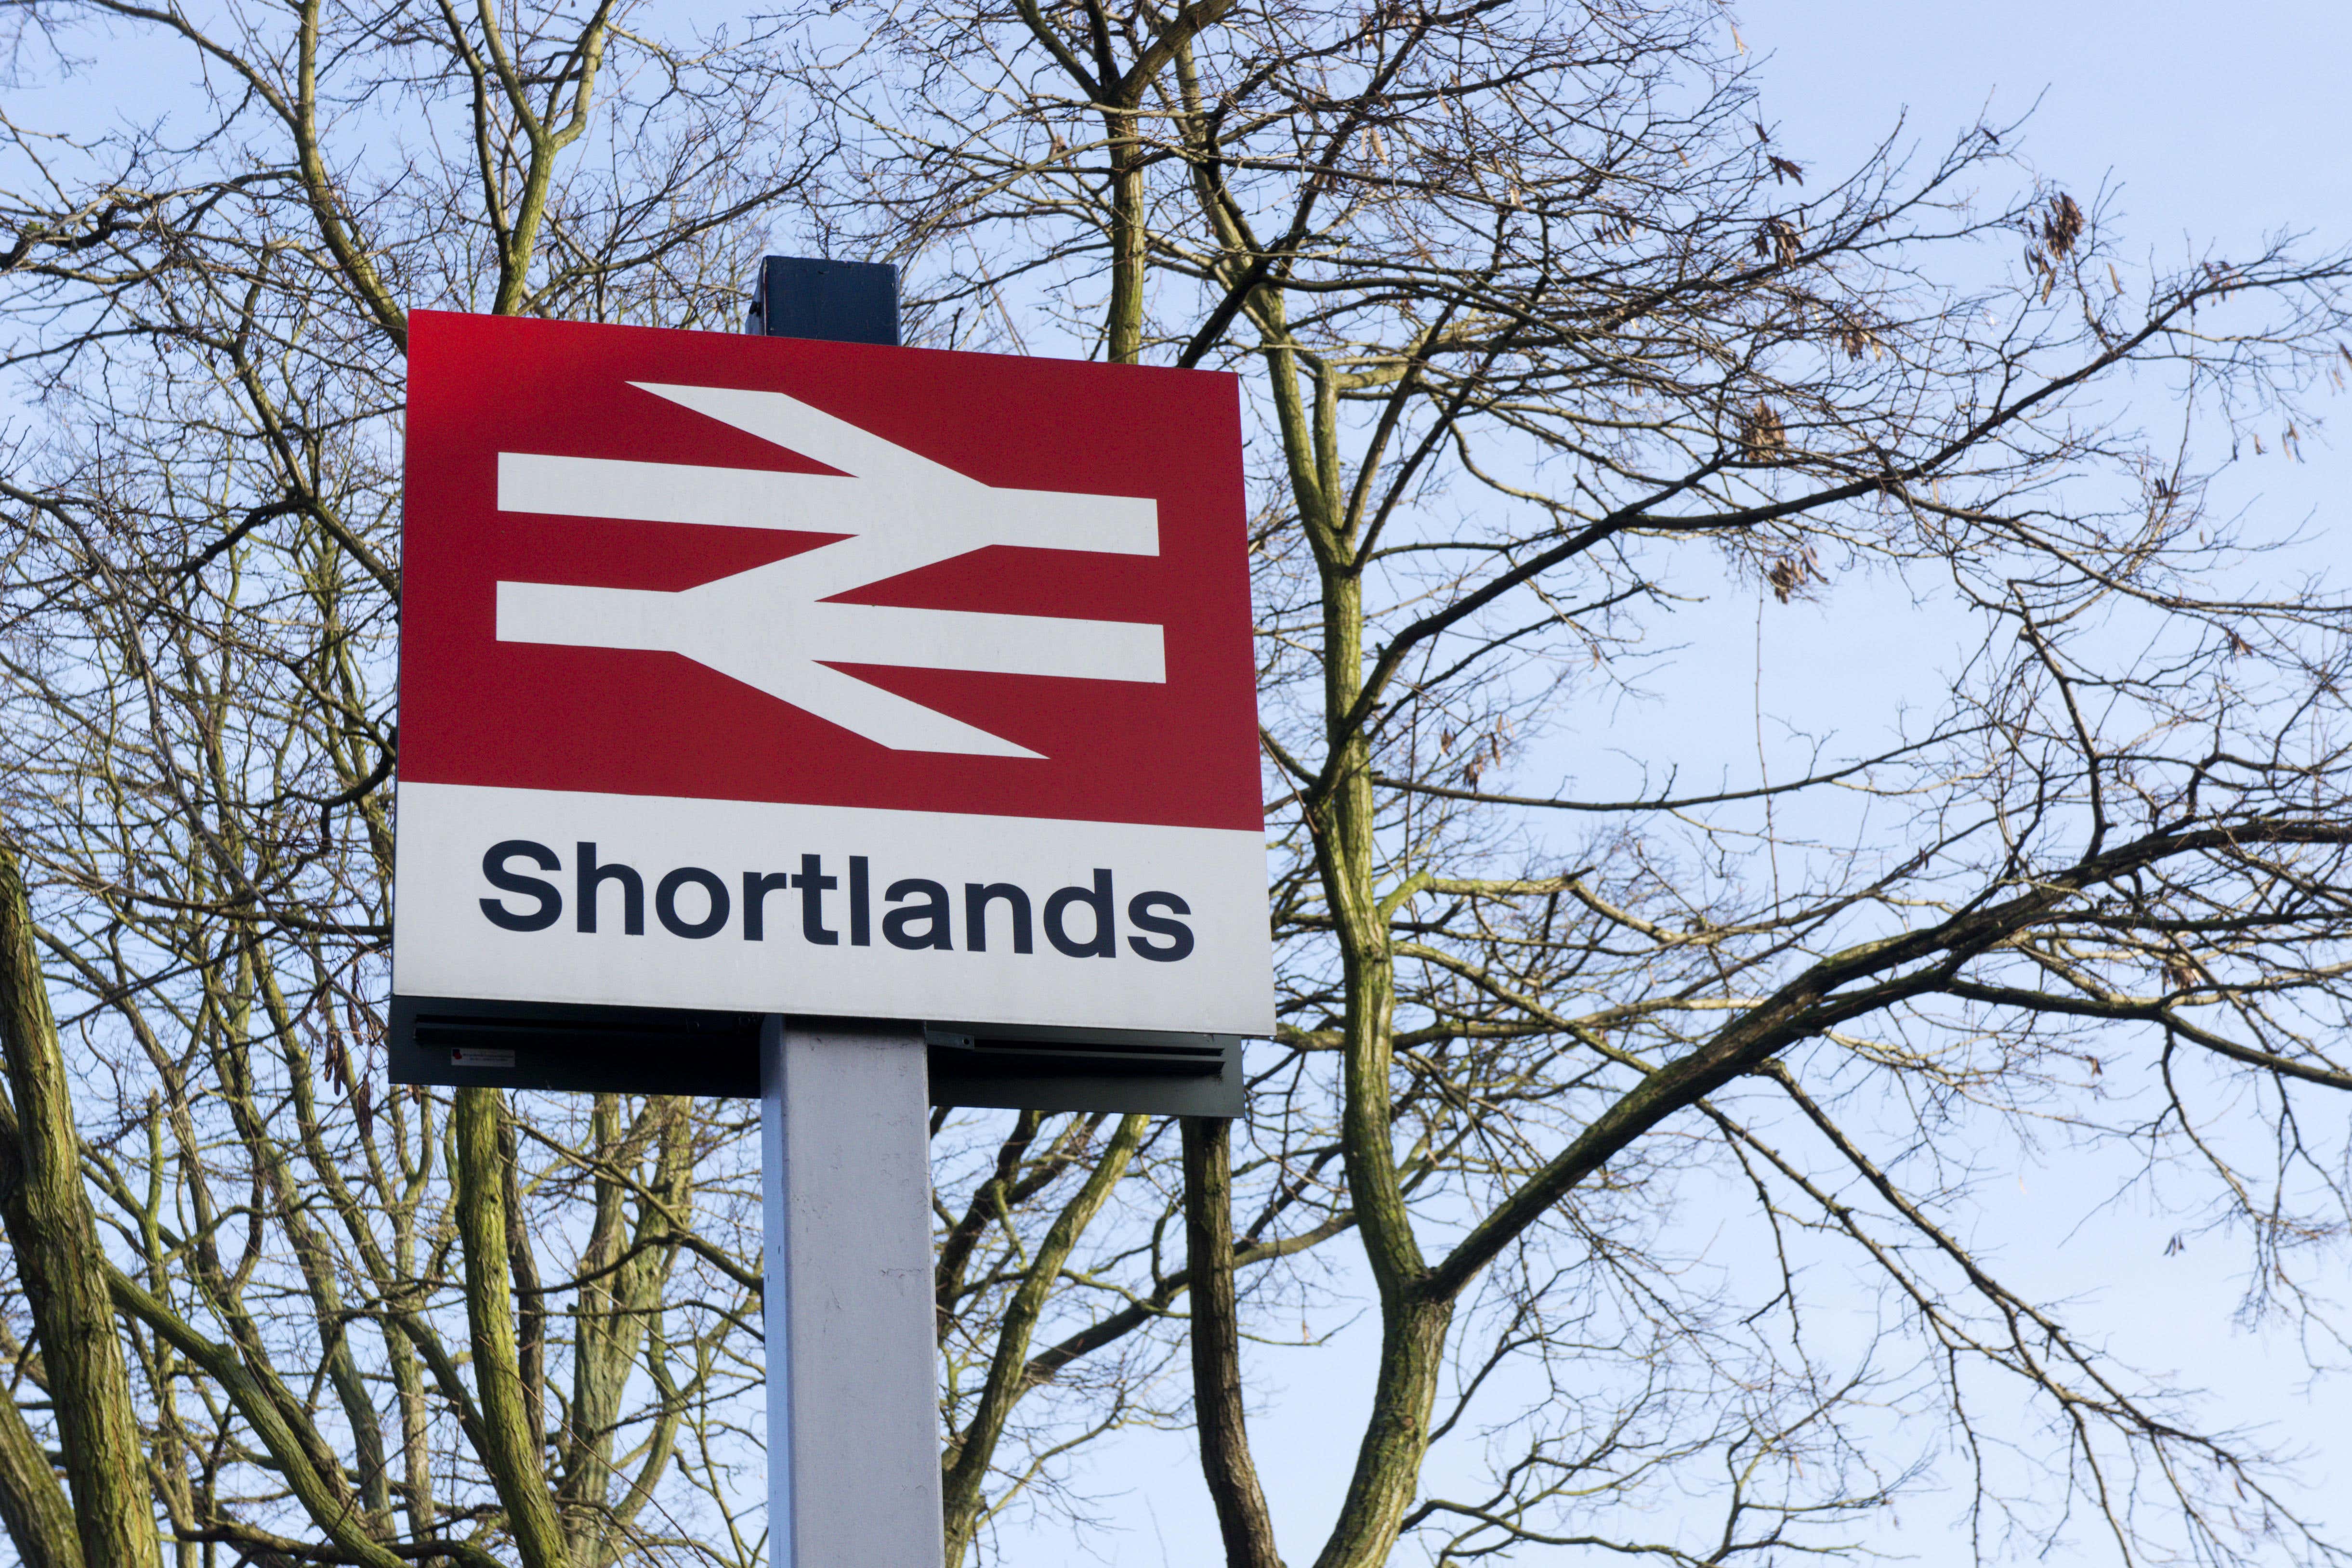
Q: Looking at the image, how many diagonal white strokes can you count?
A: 3